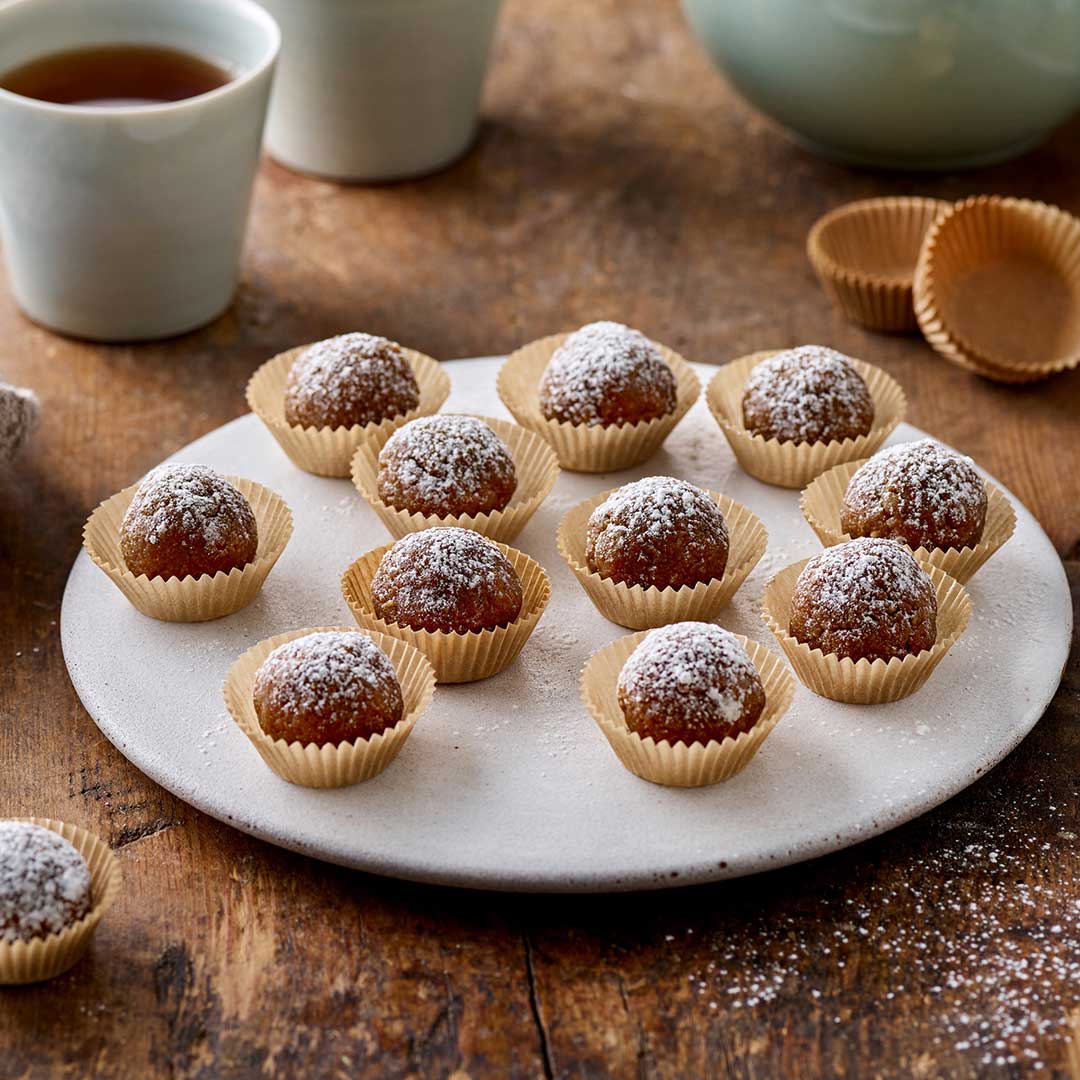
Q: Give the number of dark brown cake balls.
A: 12